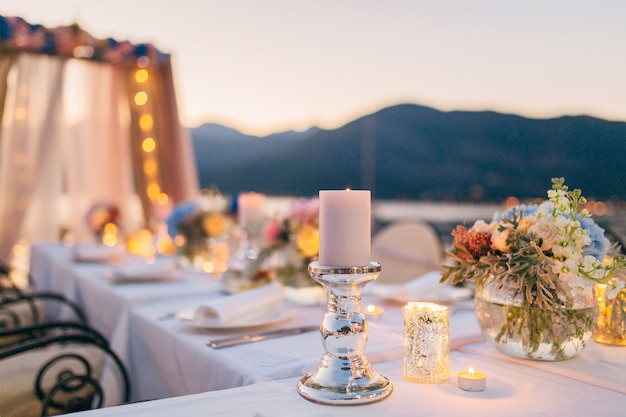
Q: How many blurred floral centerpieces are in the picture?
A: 3